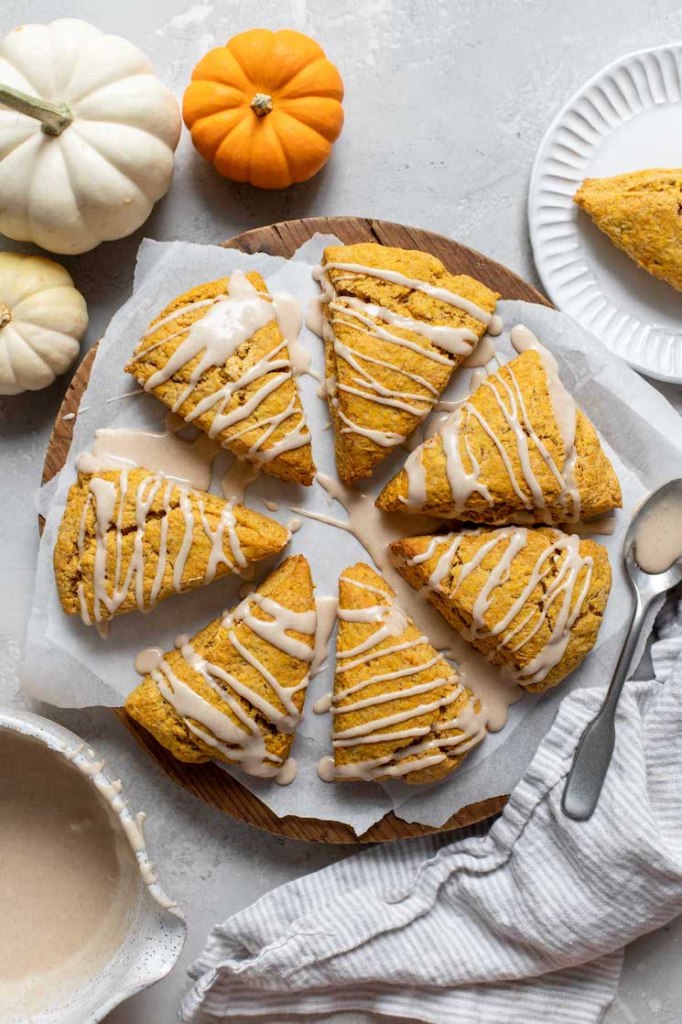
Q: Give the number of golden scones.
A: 8